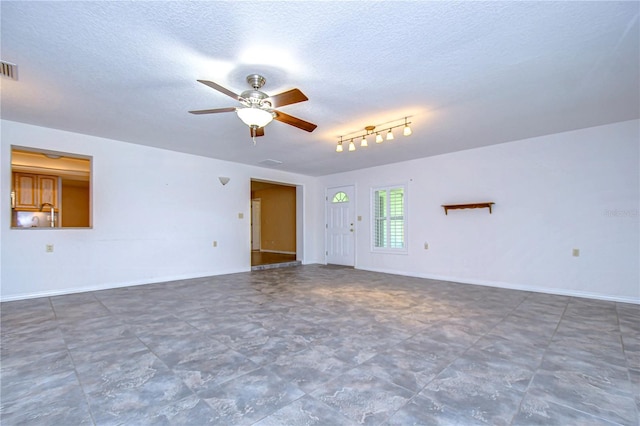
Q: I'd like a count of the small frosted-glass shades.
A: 6